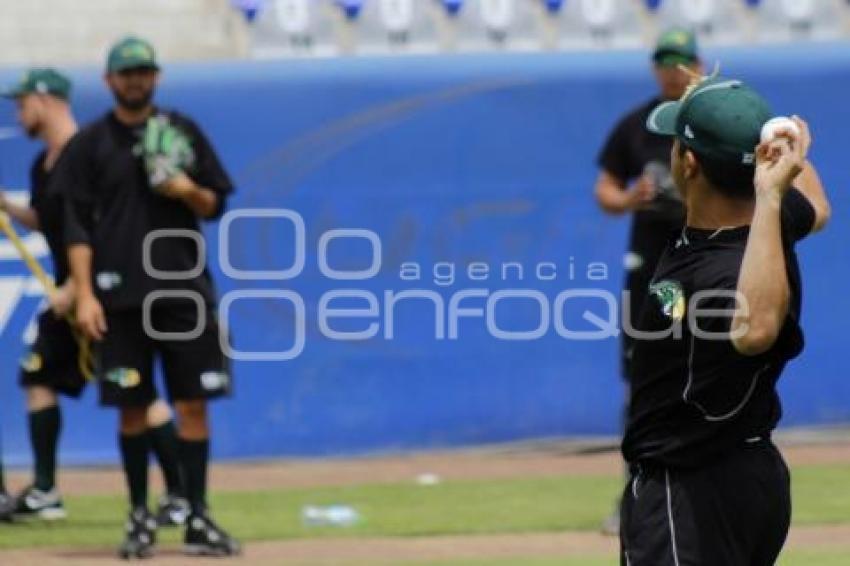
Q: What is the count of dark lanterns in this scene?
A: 0